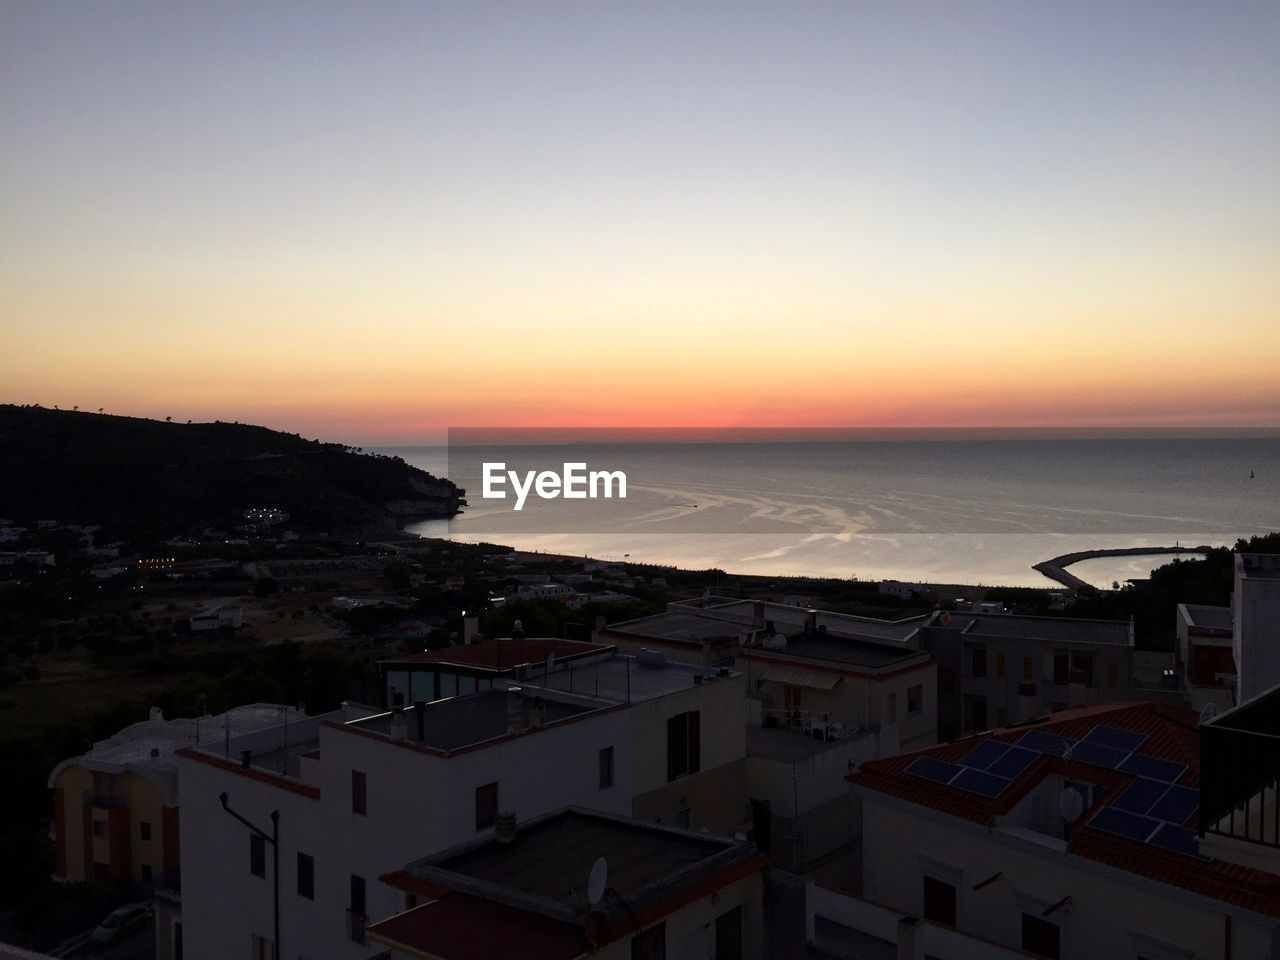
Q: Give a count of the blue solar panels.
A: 12